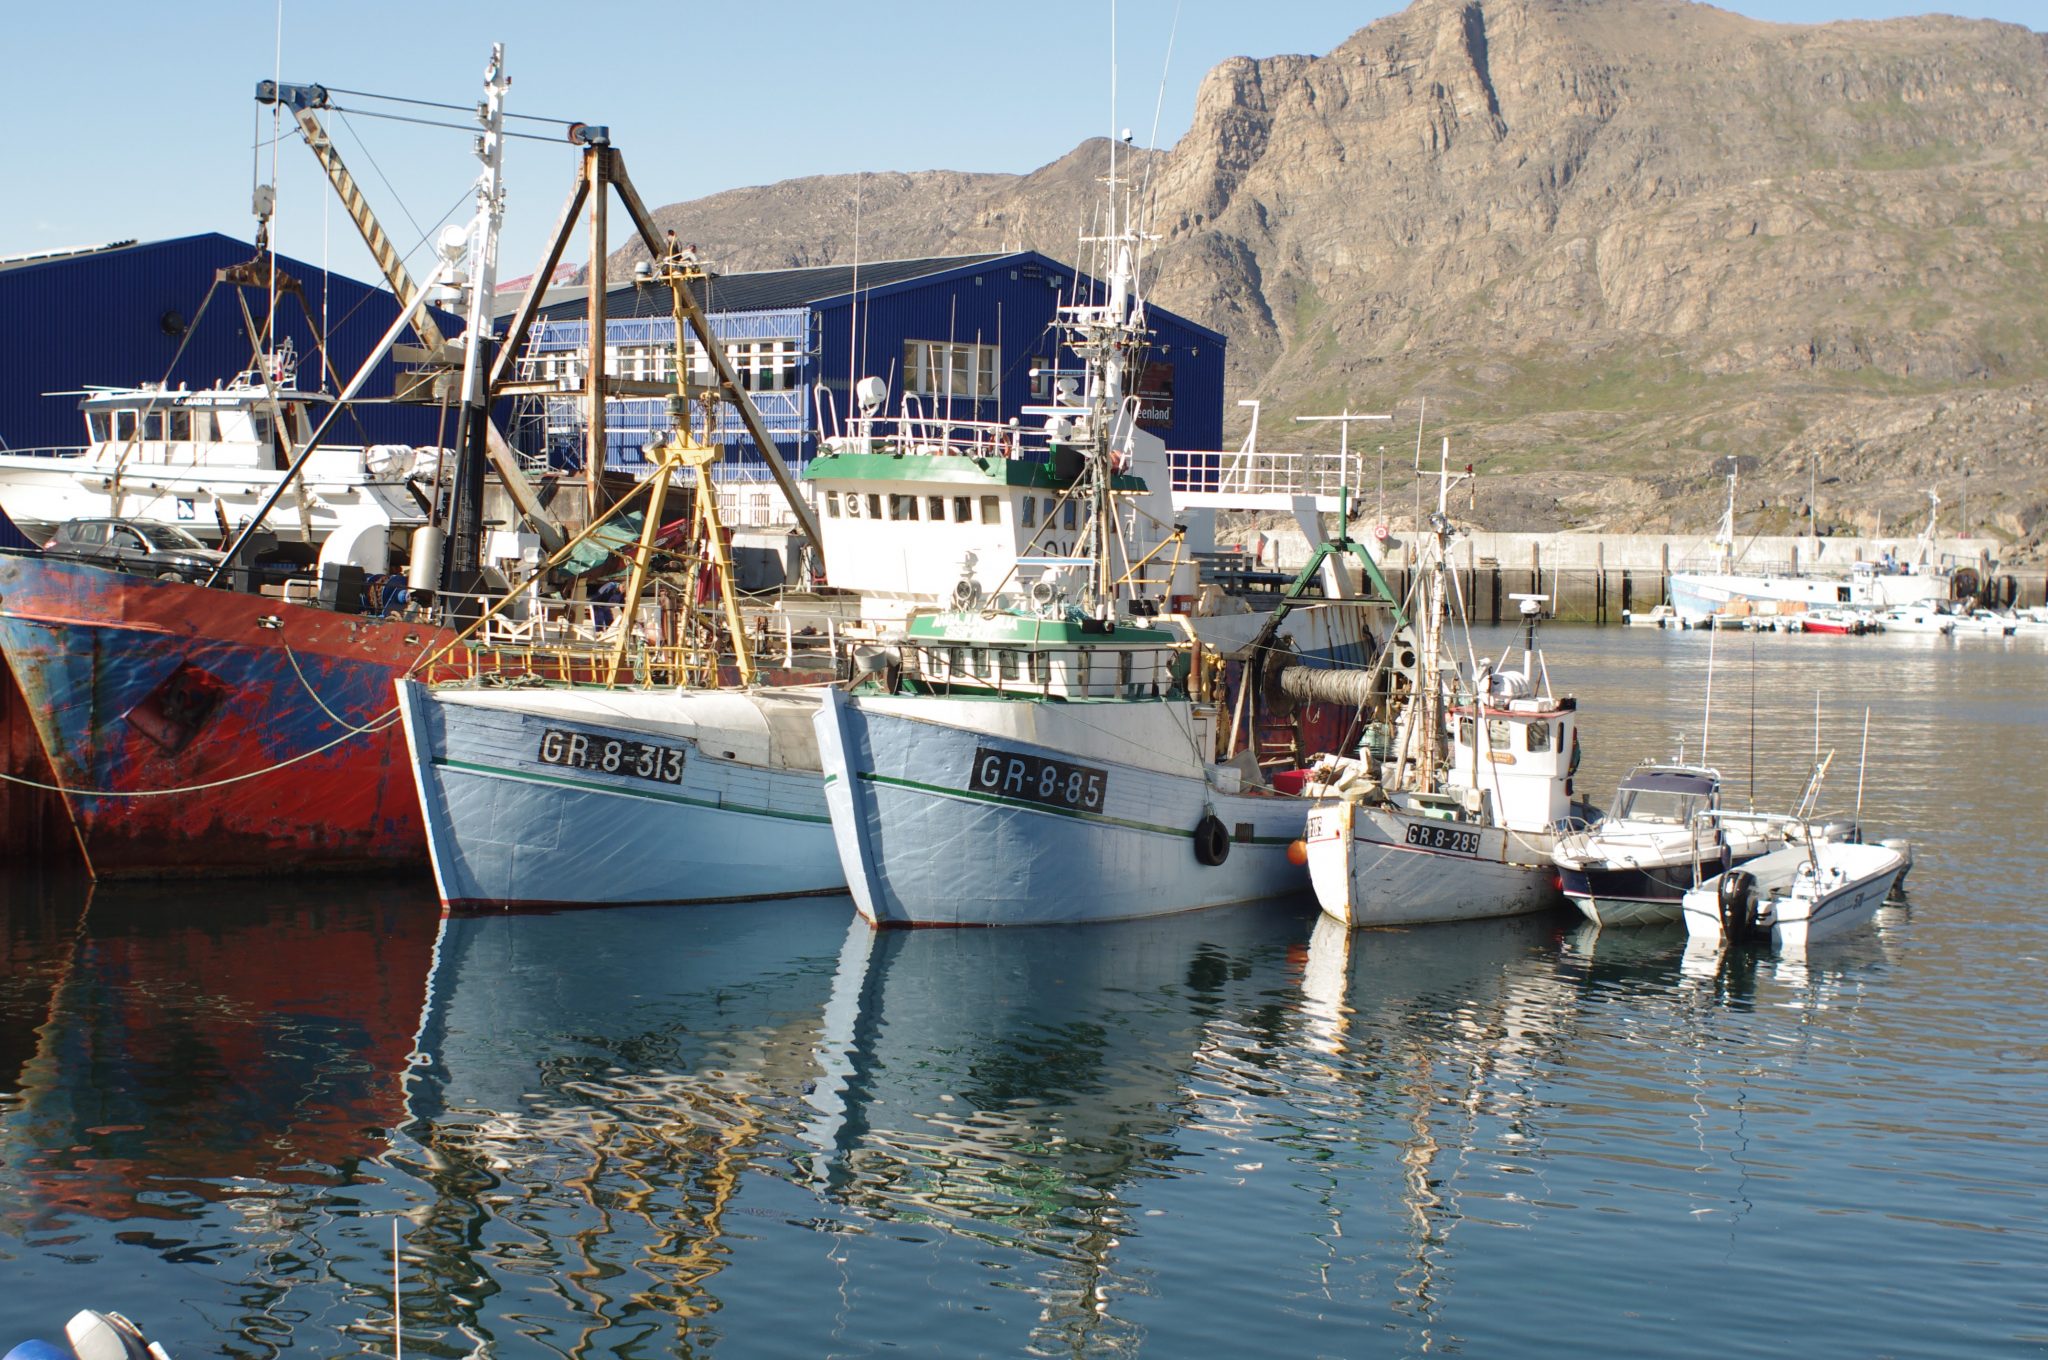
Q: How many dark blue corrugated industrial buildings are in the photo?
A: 2